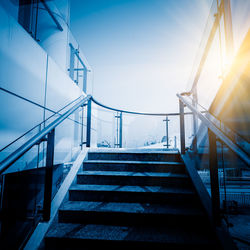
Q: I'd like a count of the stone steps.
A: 6